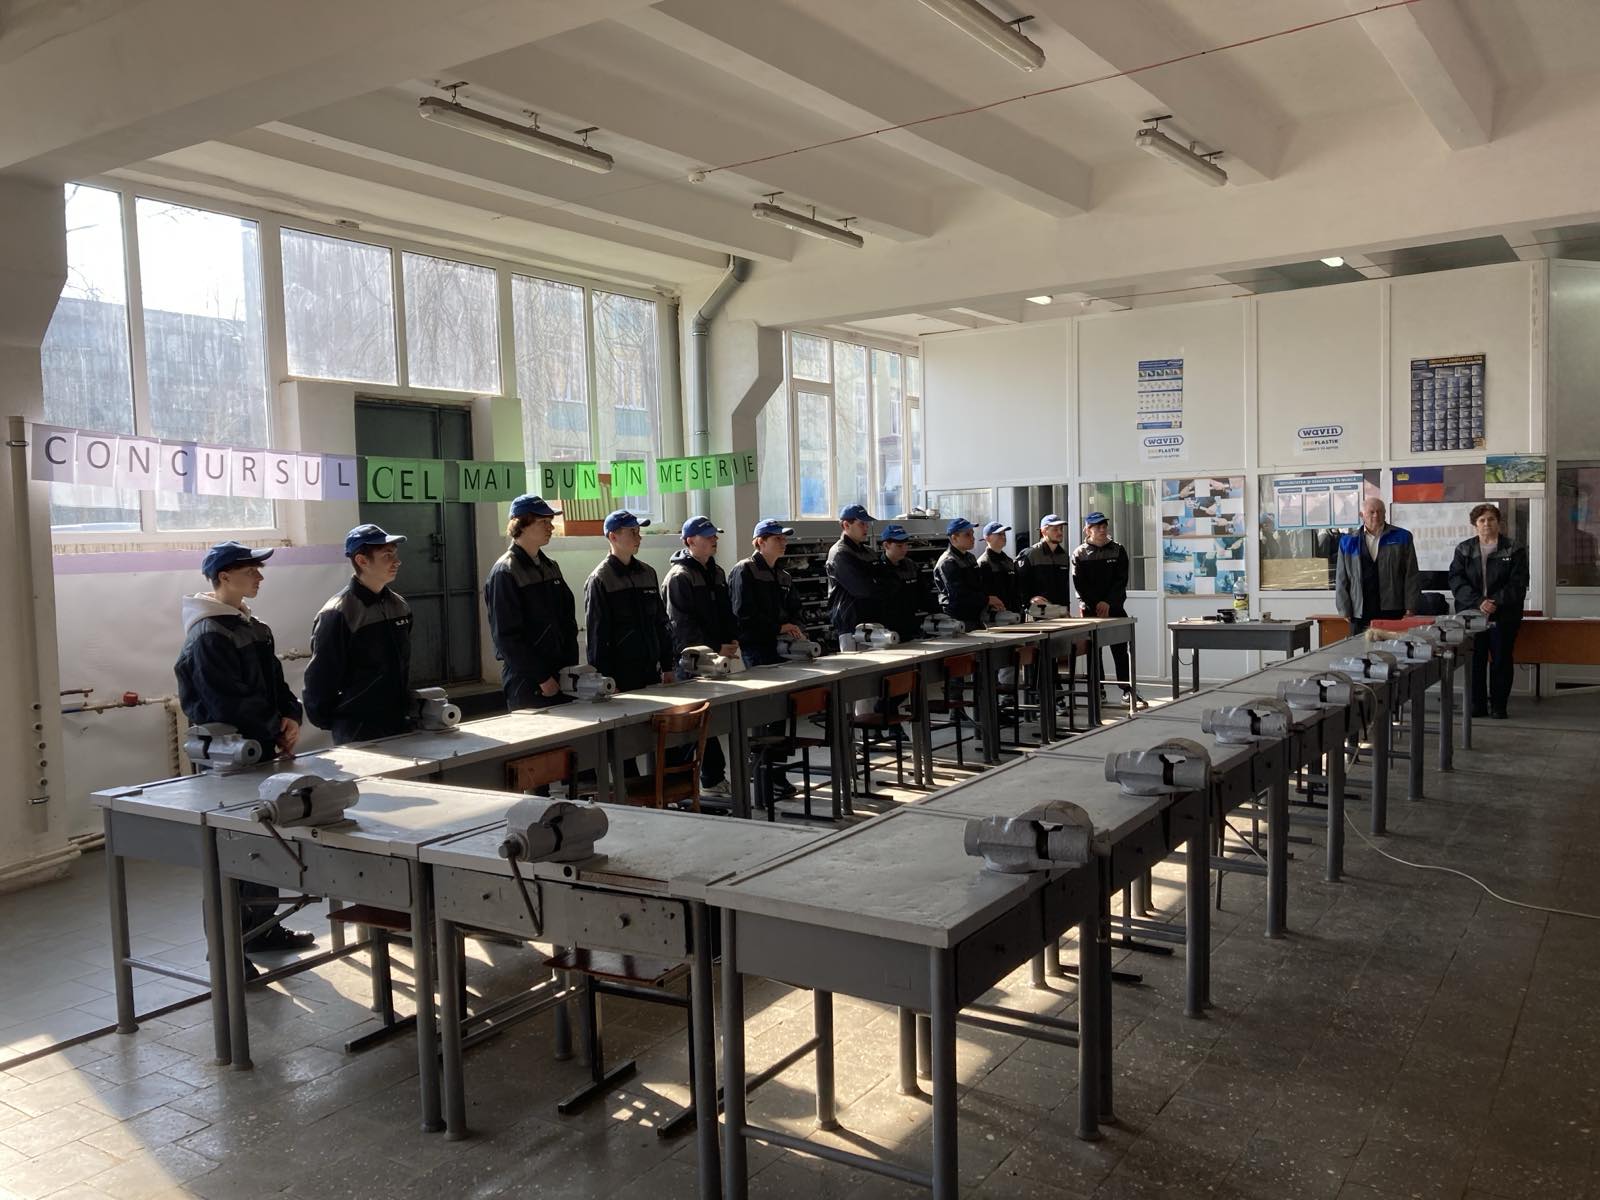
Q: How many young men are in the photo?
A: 12